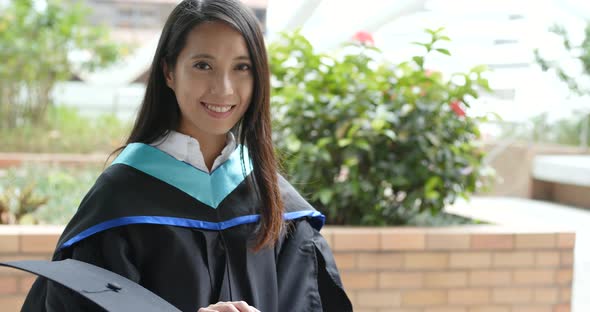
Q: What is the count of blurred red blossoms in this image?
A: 2